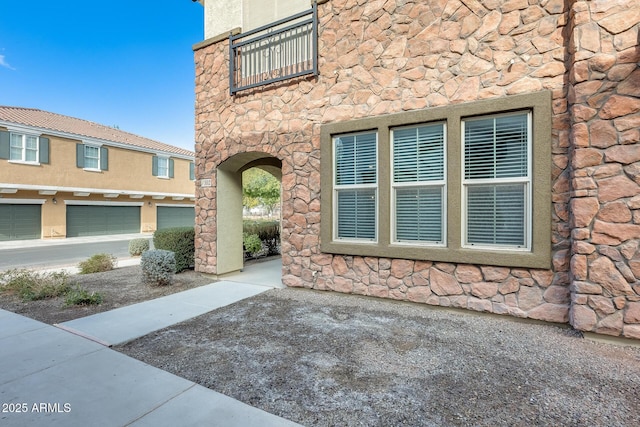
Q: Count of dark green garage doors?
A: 3